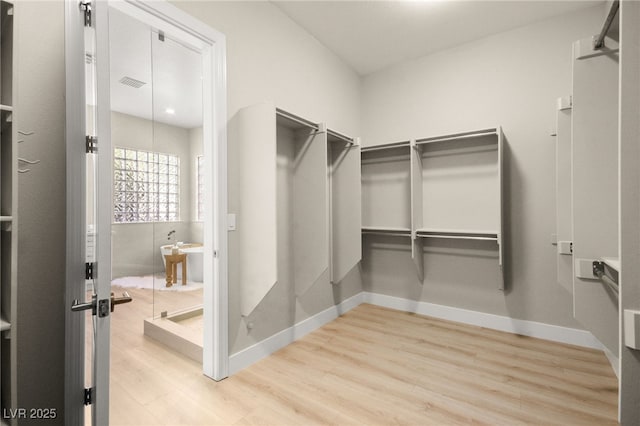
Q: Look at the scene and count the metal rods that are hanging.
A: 8